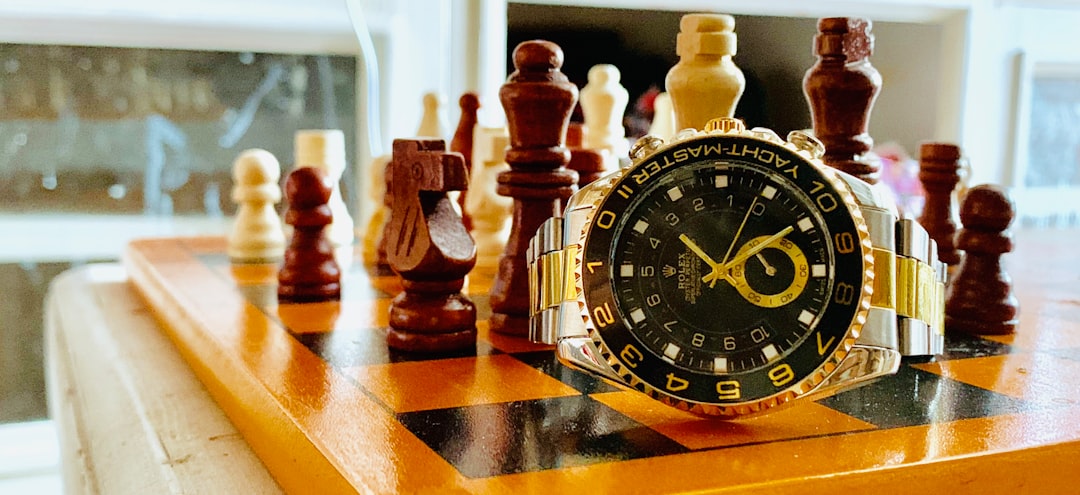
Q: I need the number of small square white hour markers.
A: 12